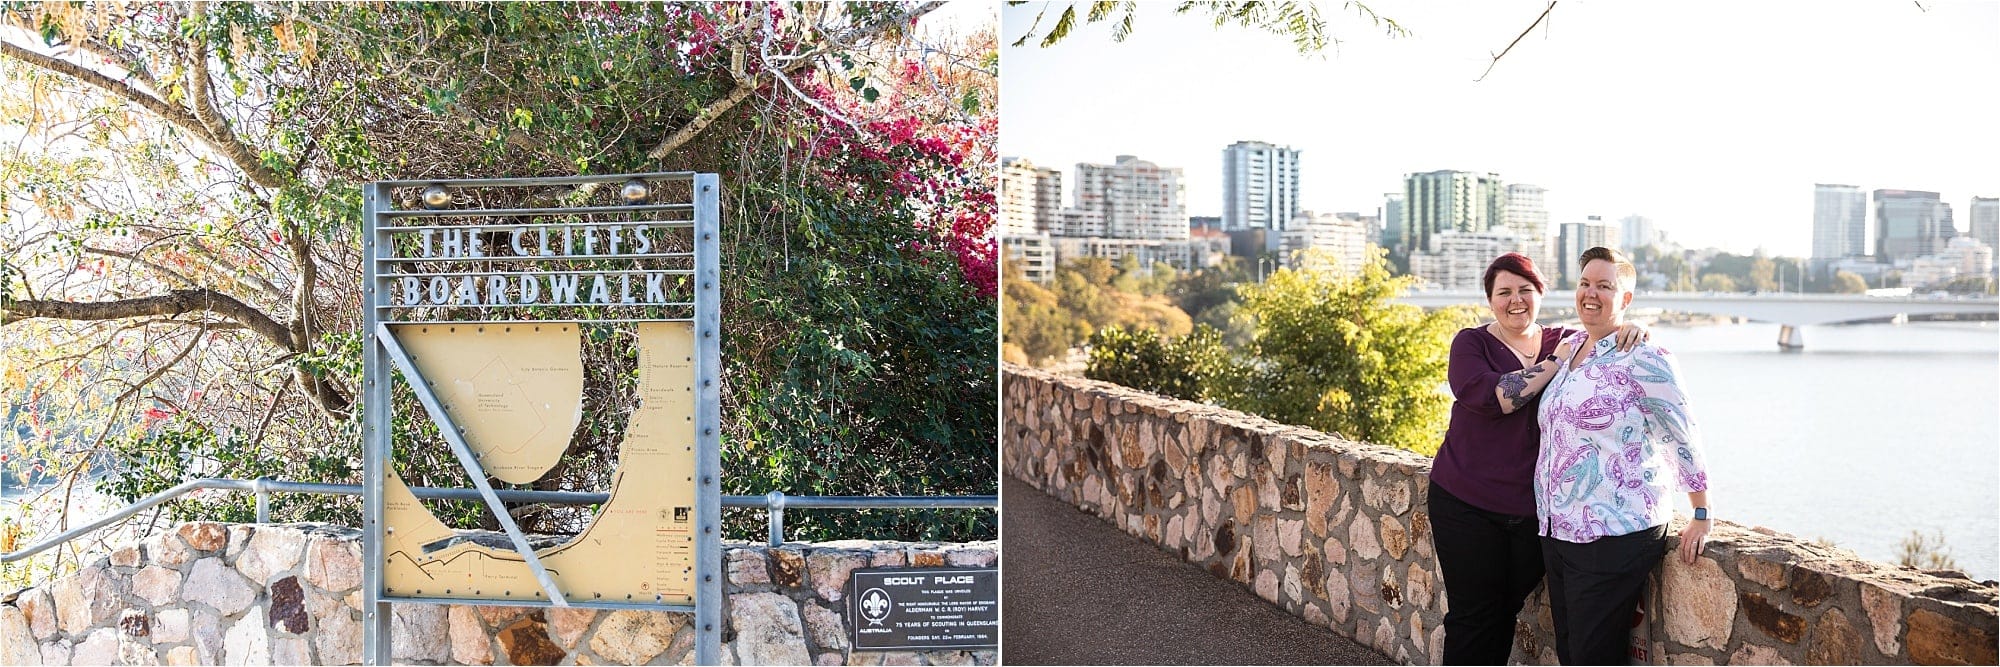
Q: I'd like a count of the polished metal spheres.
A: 2